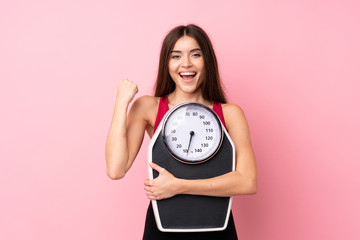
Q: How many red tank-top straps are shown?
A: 2